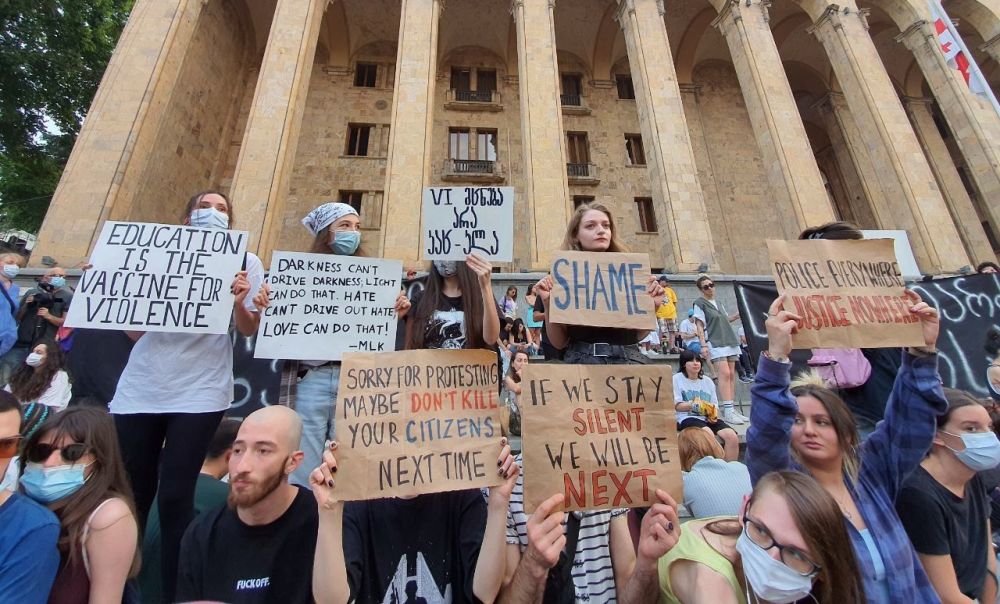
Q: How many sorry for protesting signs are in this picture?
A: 1